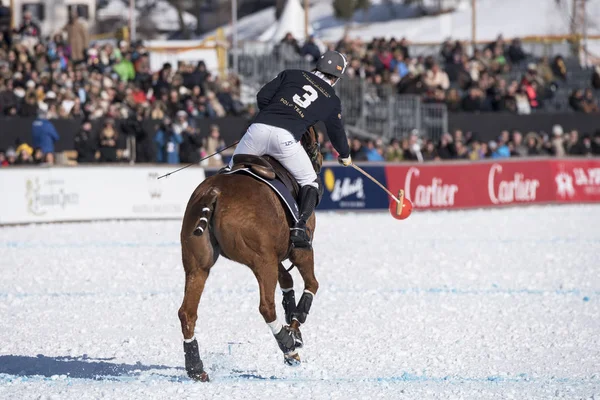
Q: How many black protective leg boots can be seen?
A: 4